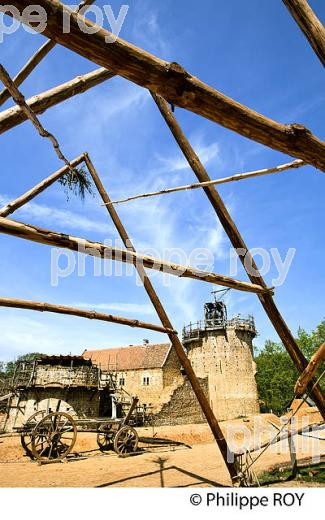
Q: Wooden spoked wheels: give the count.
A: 4